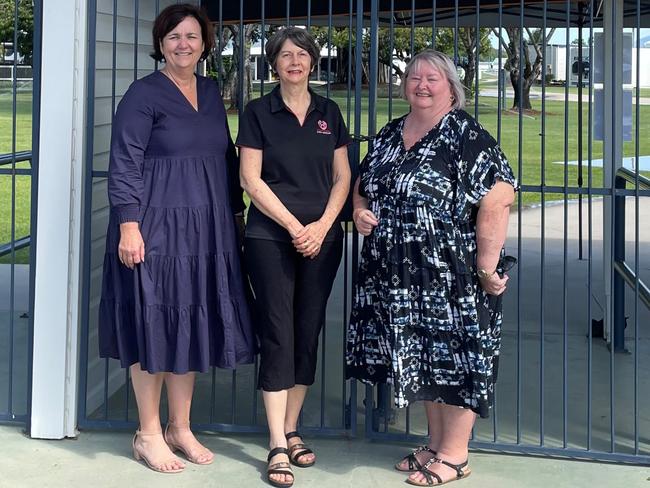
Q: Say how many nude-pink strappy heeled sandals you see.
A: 2